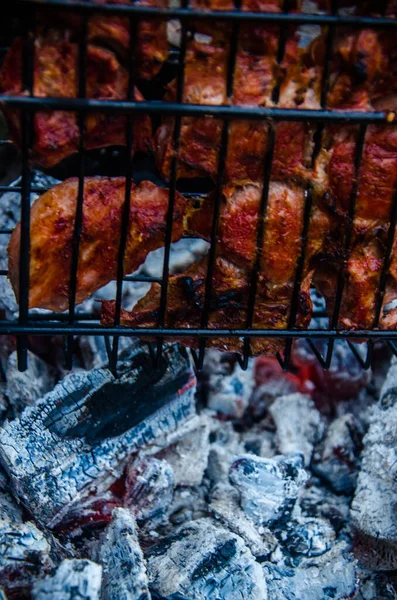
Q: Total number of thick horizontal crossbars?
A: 3